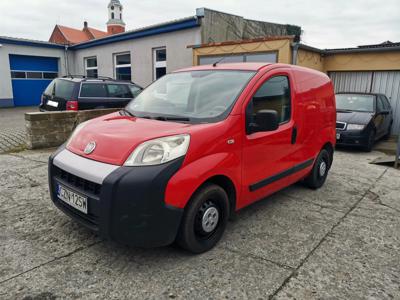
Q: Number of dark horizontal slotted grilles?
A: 2